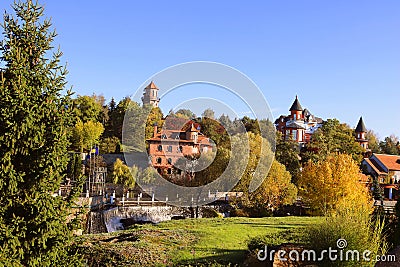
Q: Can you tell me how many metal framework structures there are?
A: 1